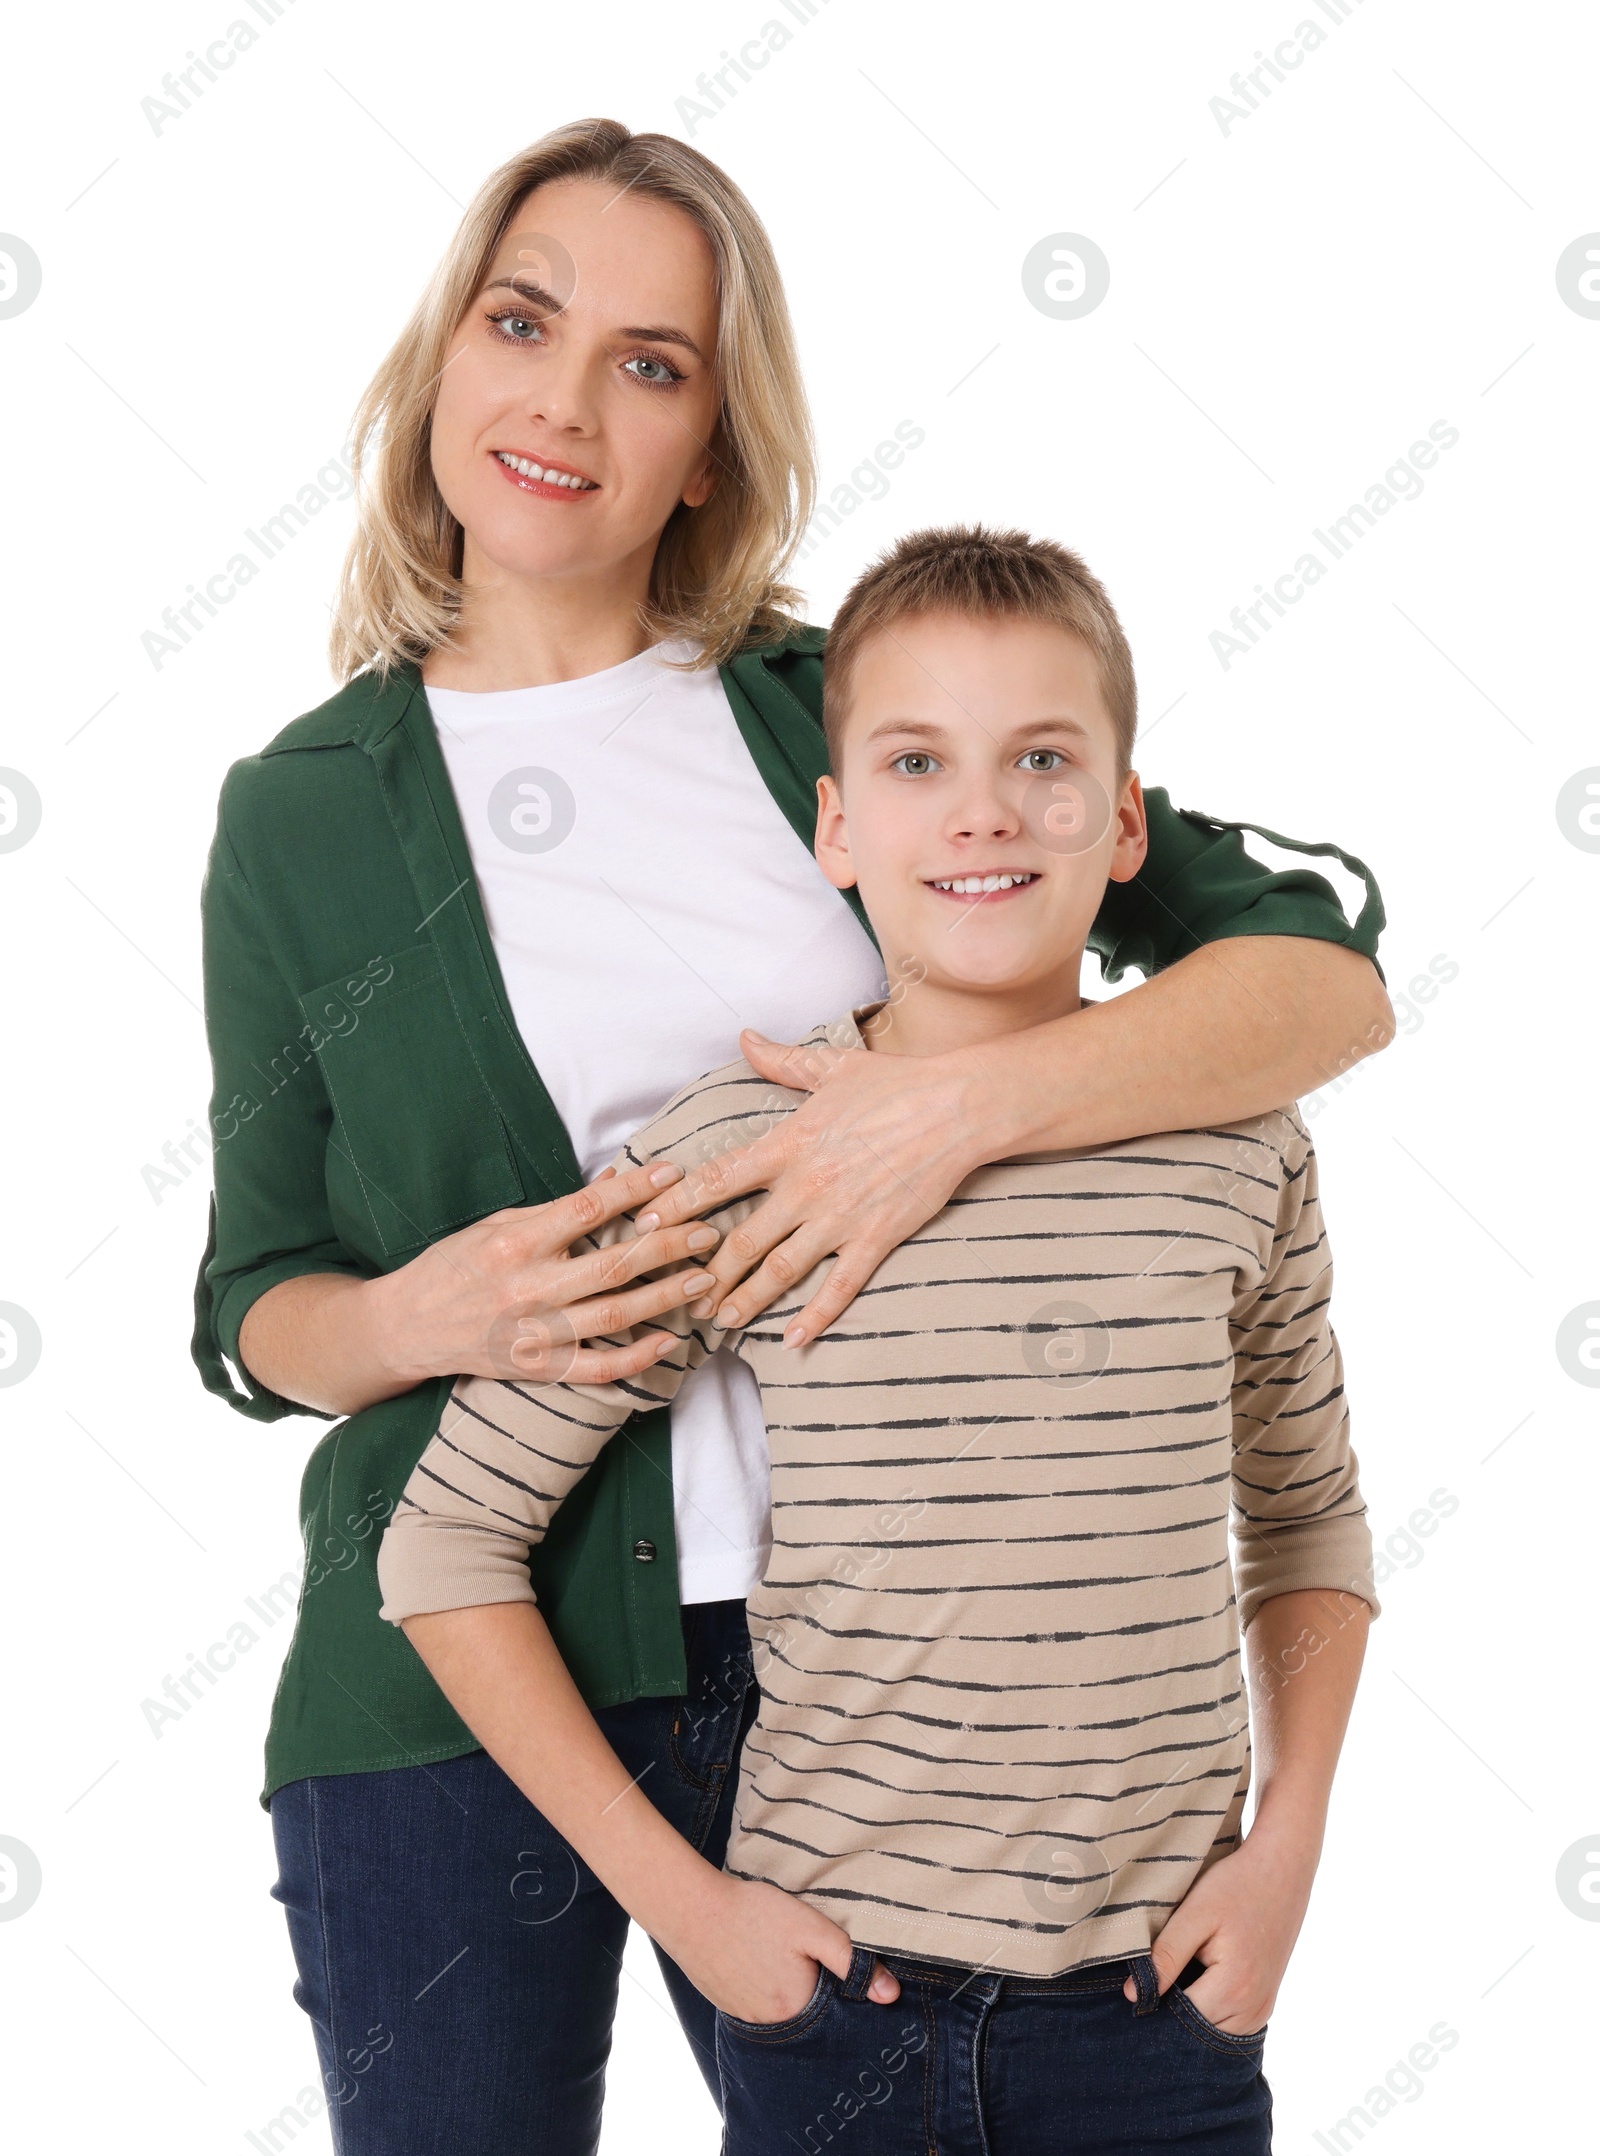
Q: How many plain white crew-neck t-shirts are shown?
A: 1